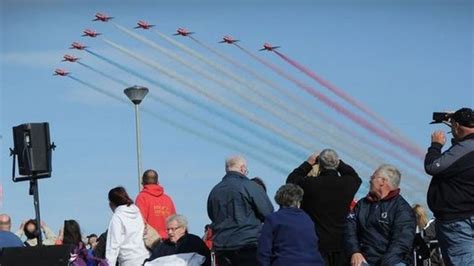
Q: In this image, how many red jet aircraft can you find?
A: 9